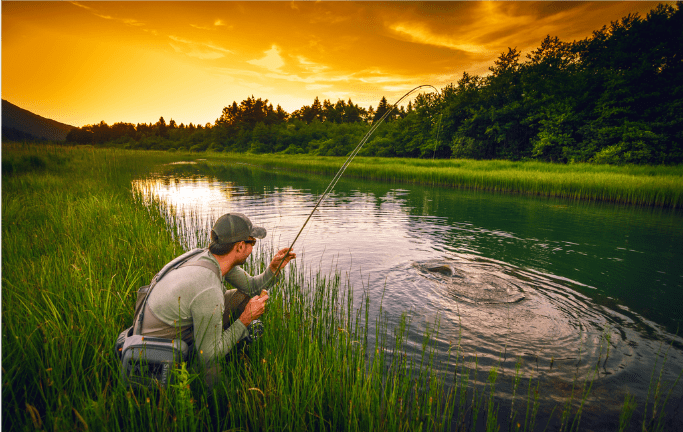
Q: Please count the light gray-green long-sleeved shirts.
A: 1